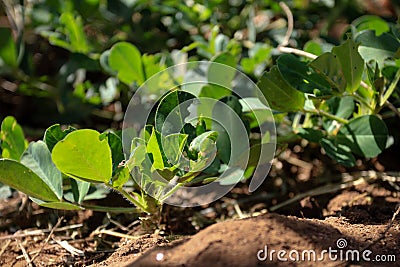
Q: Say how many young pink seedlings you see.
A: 0